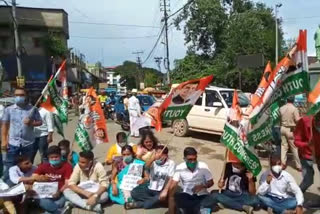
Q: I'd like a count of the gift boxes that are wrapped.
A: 0